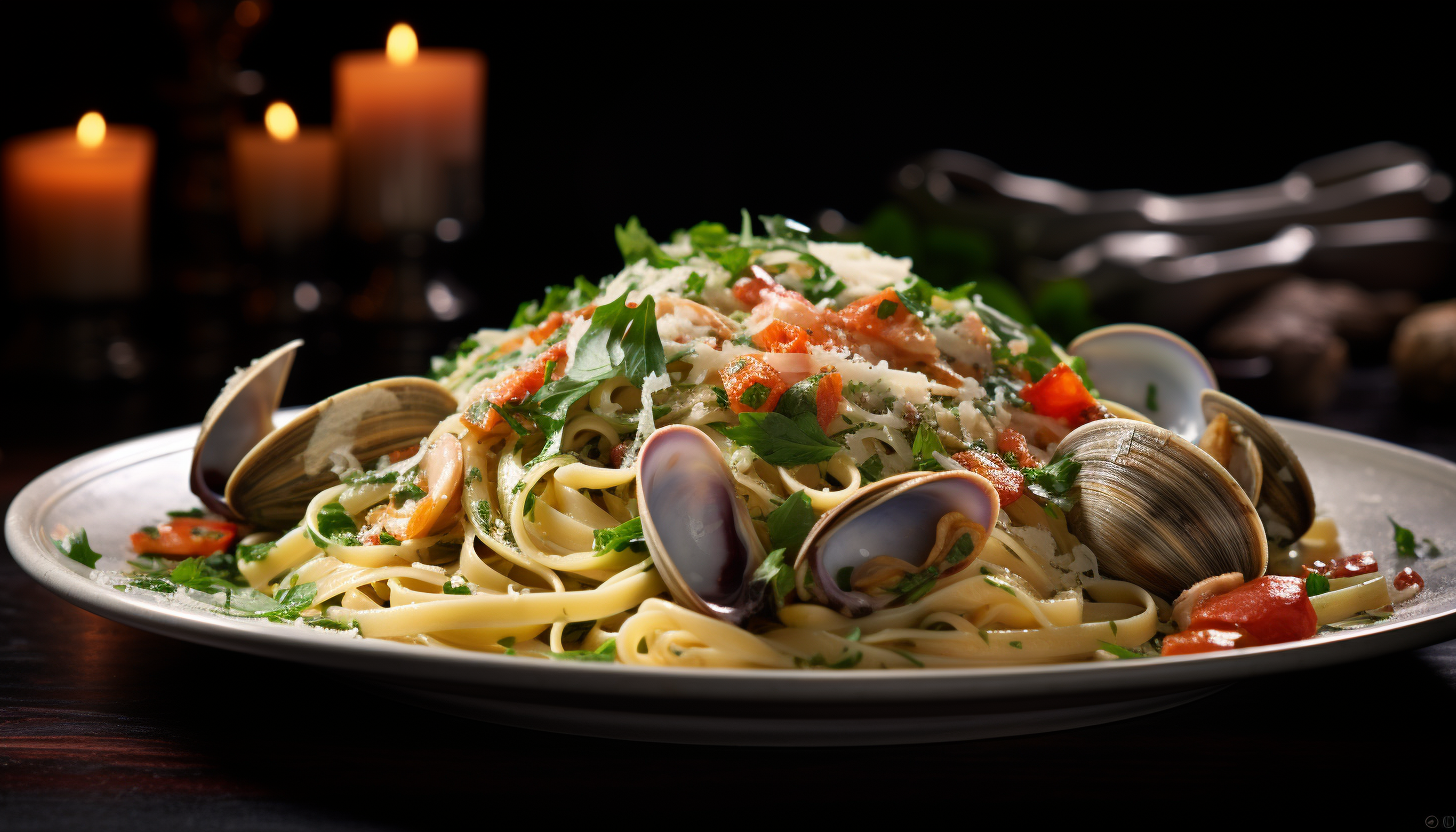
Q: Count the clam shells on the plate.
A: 7